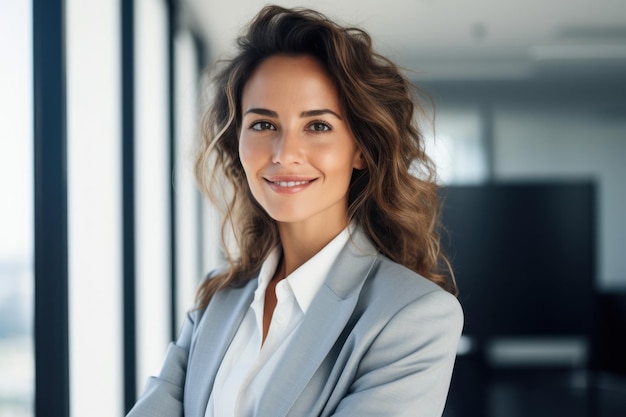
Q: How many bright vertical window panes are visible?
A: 4